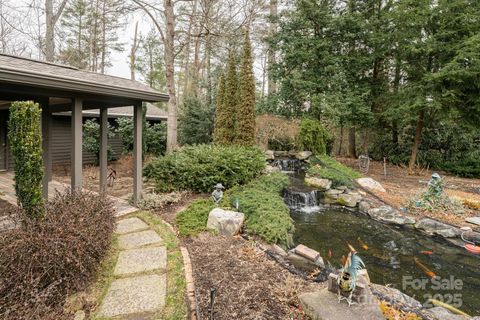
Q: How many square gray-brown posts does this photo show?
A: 4